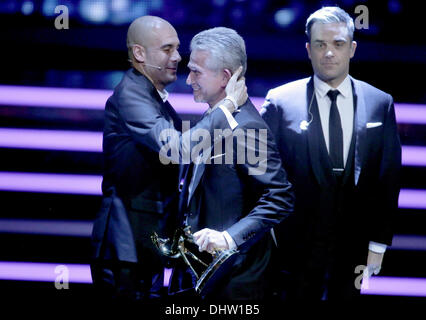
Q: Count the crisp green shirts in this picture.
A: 0